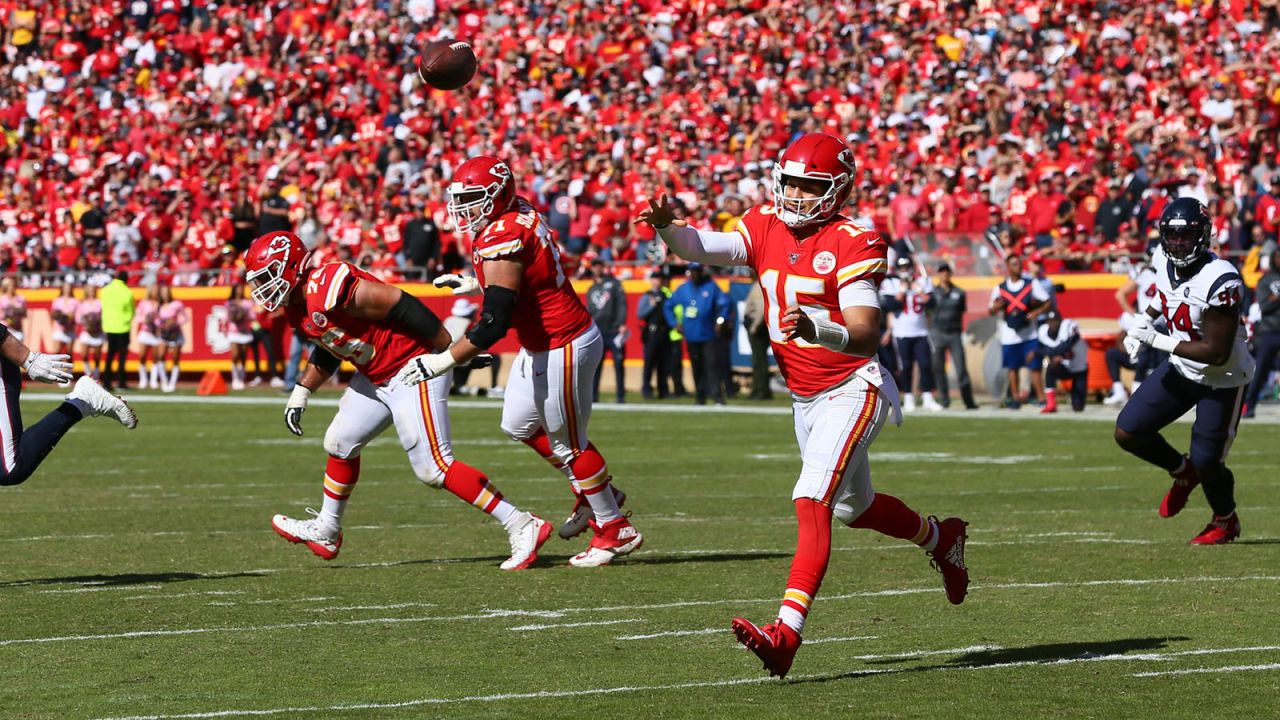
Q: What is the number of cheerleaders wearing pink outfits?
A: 6